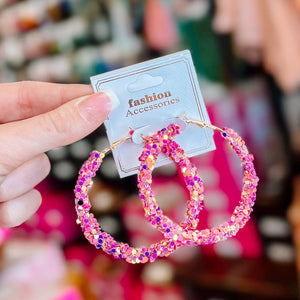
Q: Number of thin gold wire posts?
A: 2